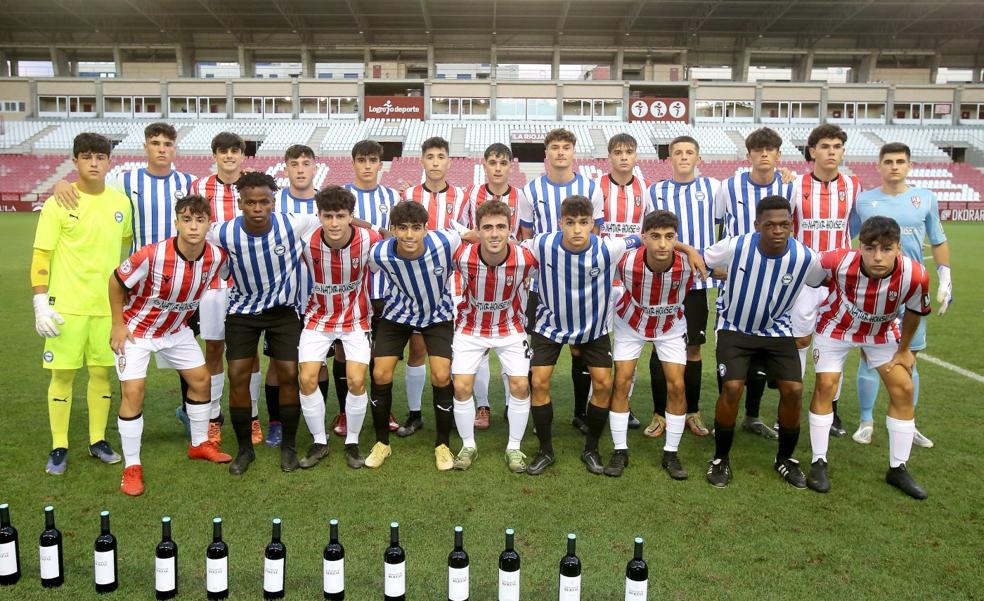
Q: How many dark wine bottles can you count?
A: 12